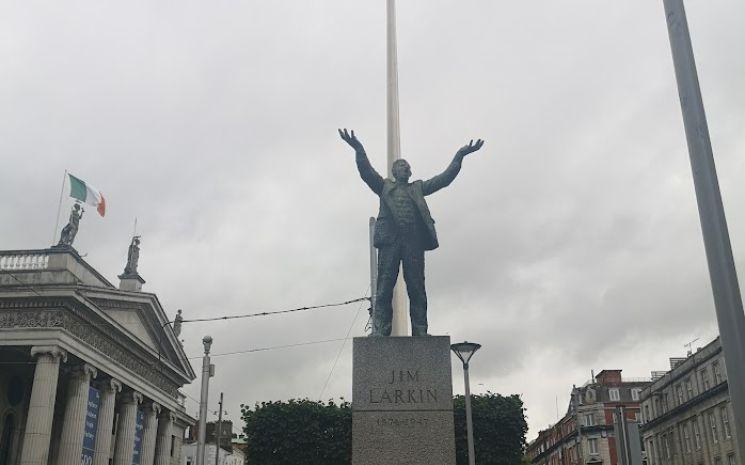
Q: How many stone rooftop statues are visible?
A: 3